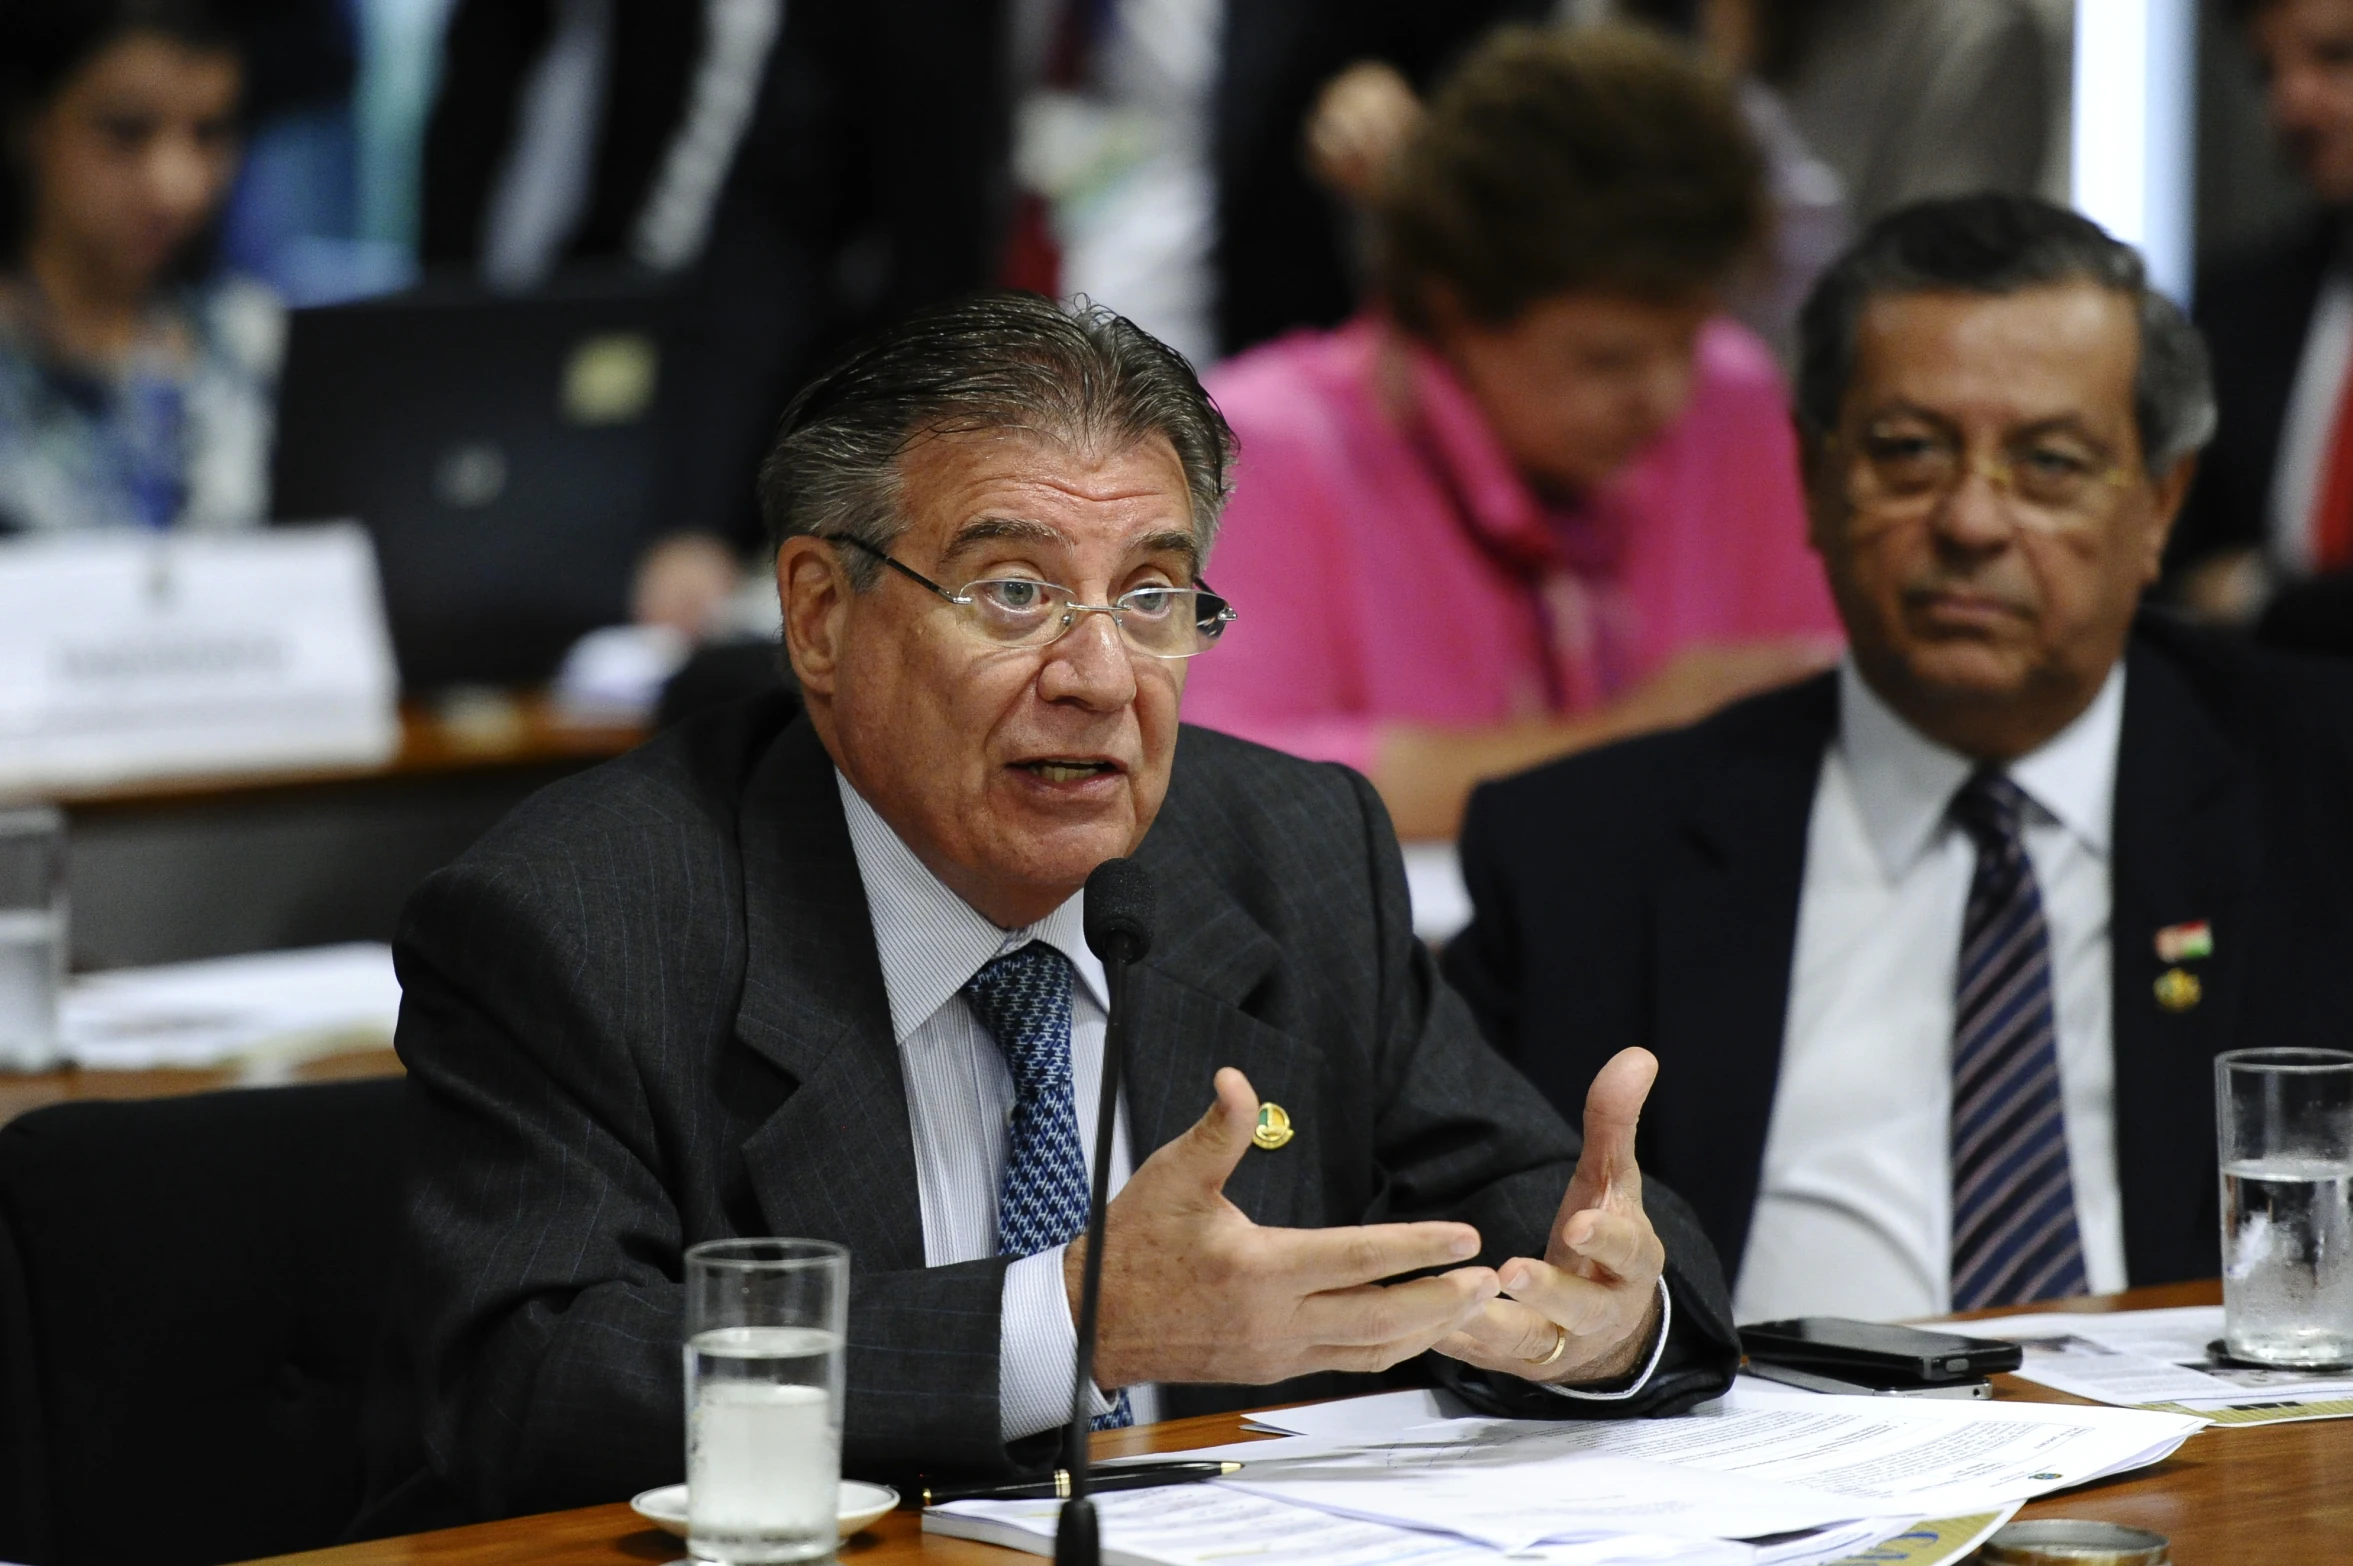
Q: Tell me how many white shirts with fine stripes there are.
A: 1